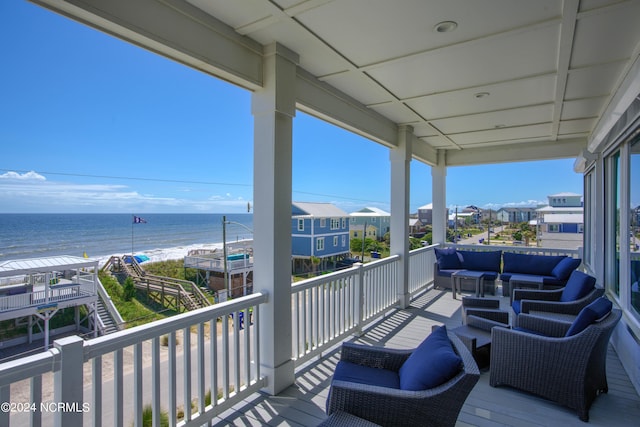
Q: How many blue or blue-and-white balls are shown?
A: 0